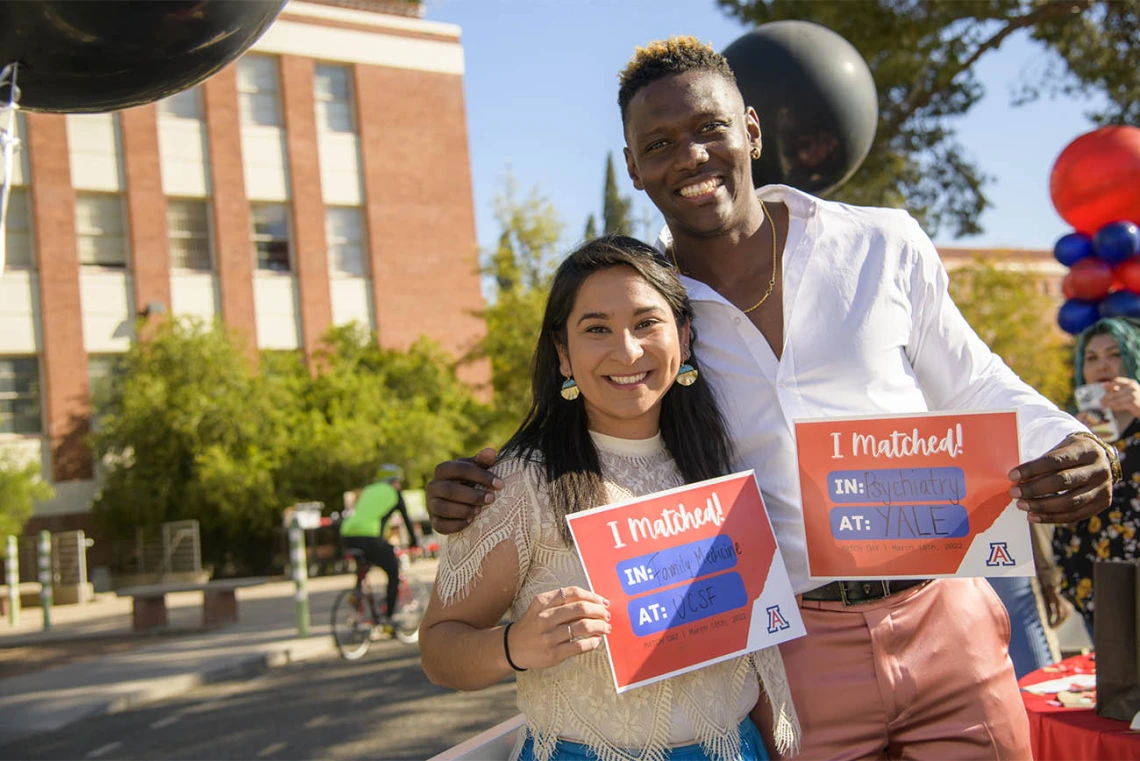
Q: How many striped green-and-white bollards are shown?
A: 3